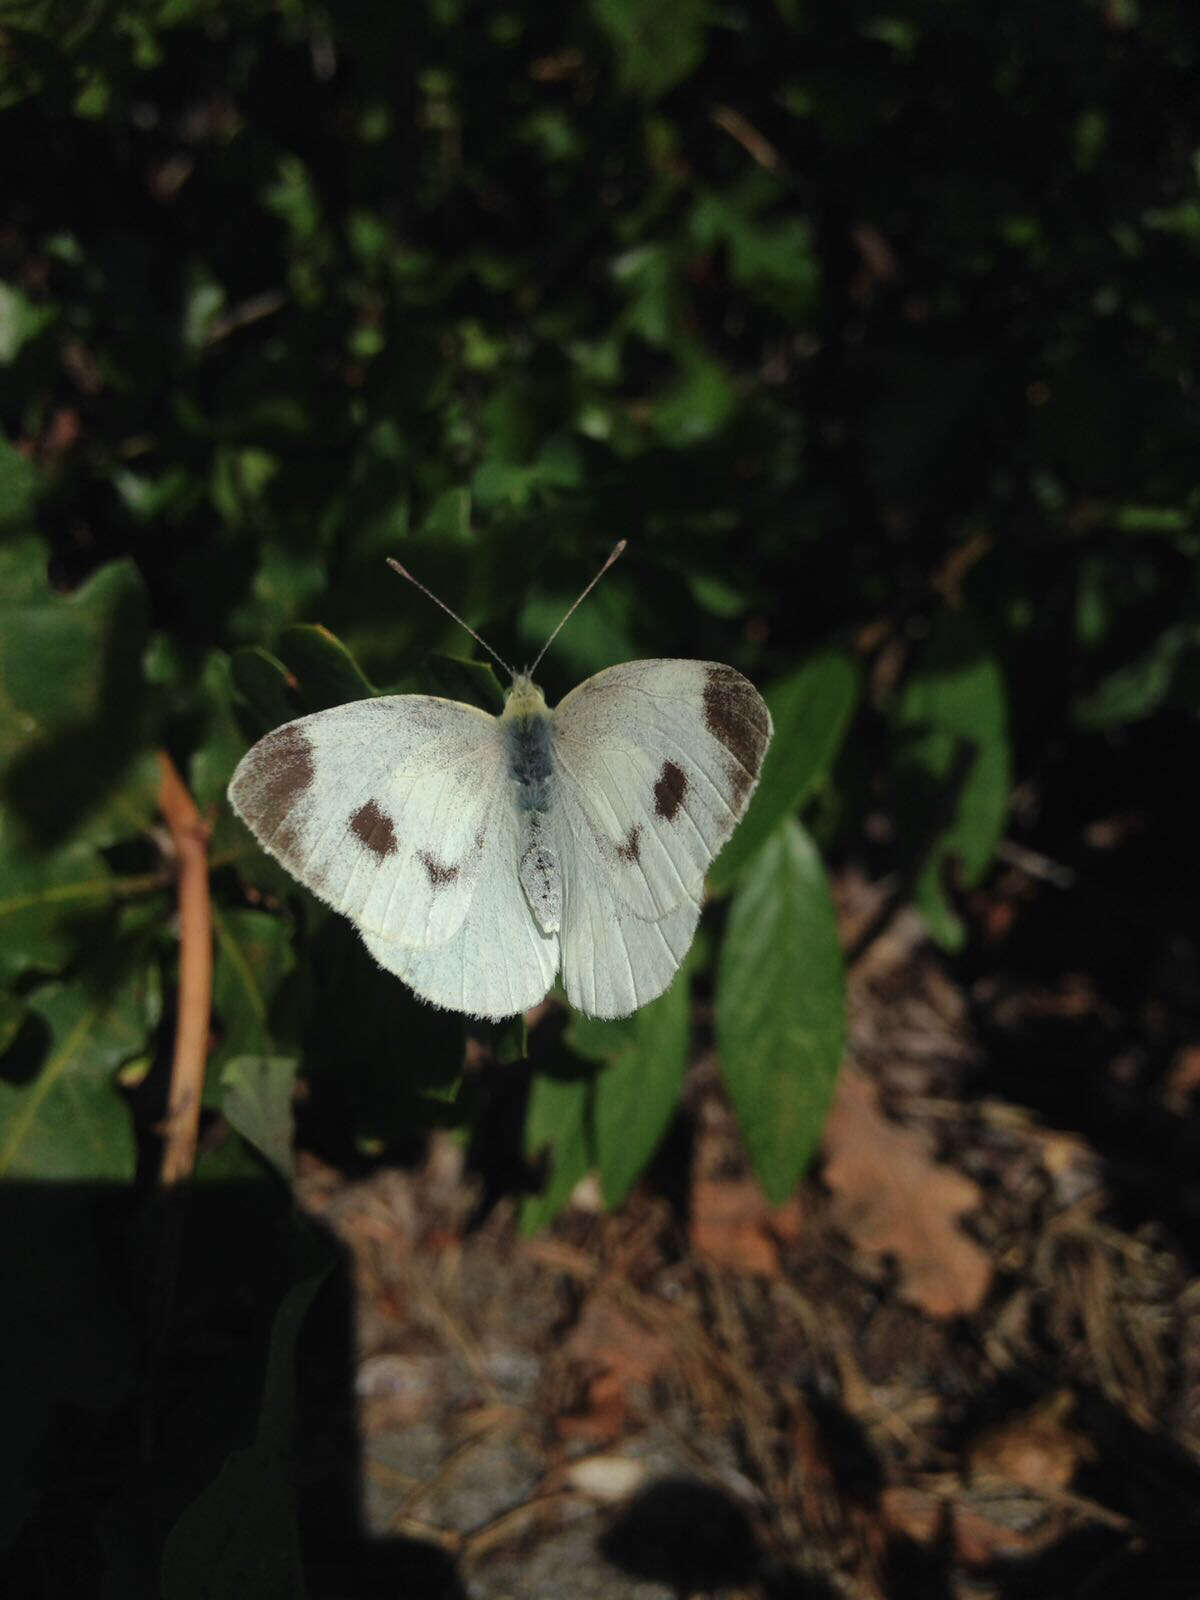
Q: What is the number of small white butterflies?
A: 1